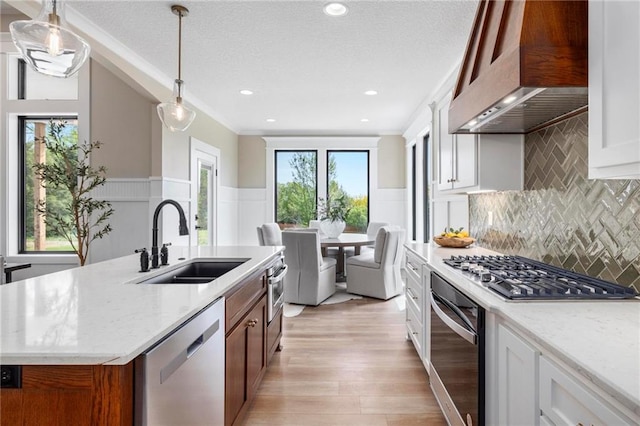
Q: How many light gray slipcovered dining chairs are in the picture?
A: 5